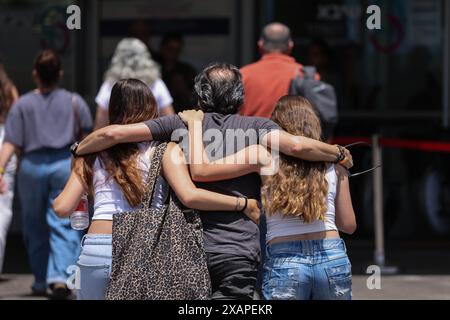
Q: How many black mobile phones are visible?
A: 0